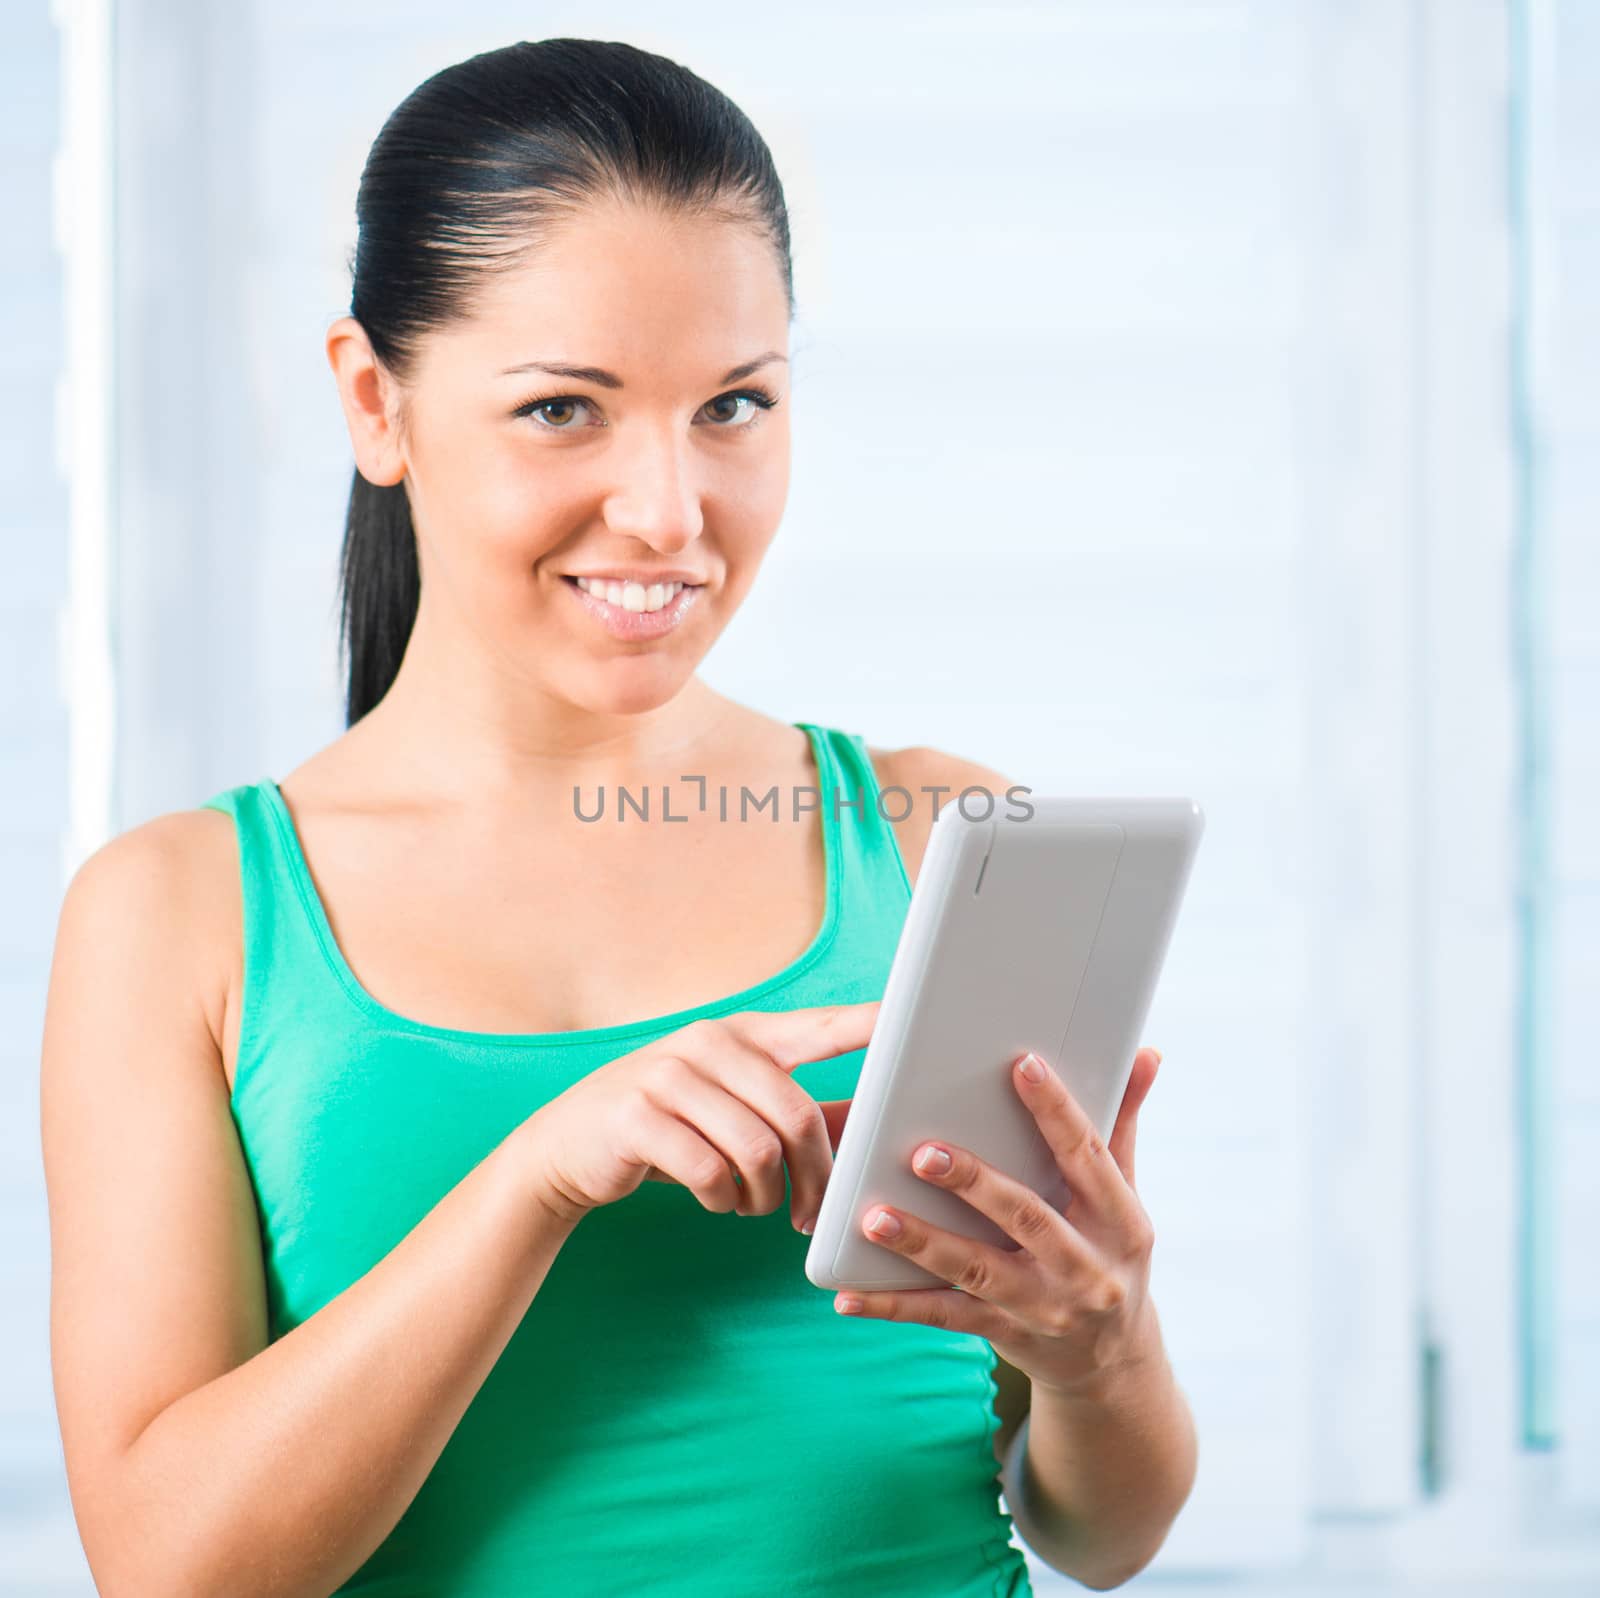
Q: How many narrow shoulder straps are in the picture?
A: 2